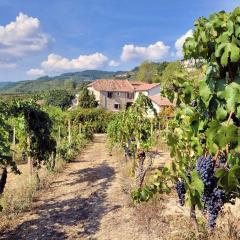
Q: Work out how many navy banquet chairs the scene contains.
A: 0